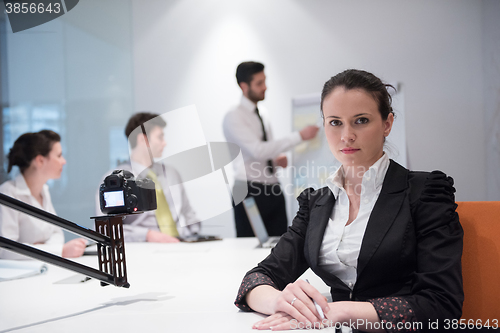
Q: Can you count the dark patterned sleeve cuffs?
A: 2